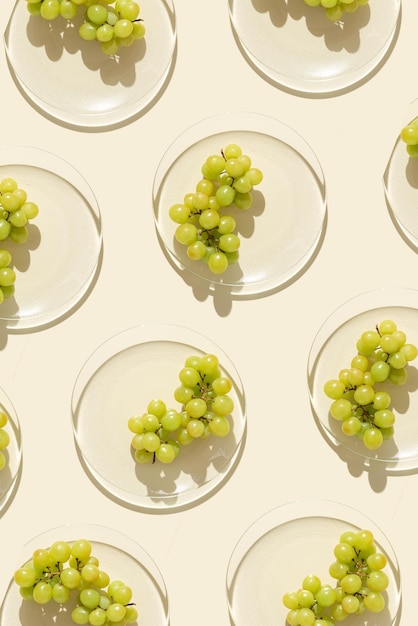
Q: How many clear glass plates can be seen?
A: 10